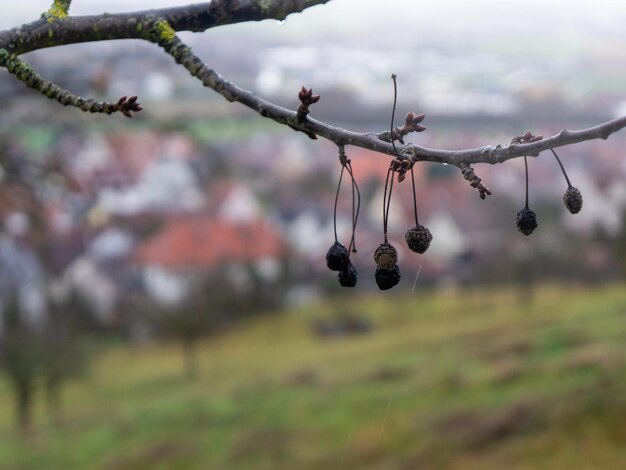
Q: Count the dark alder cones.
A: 7